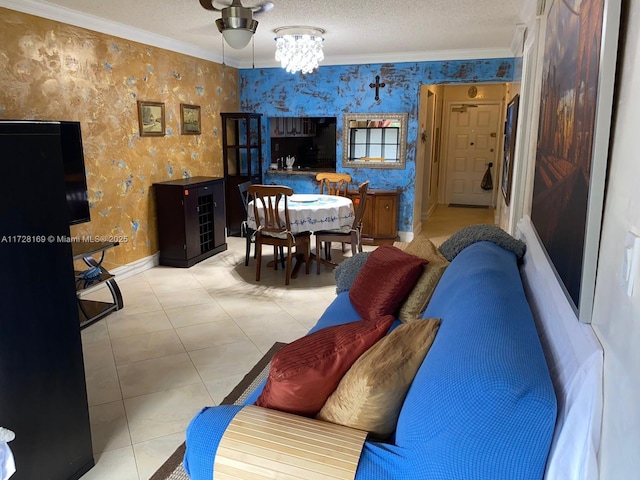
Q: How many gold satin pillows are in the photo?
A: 2